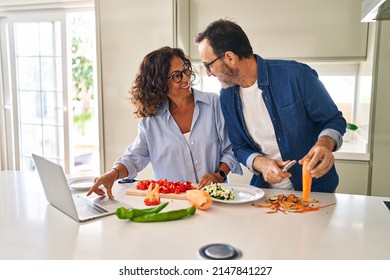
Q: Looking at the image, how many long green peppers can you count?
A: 2